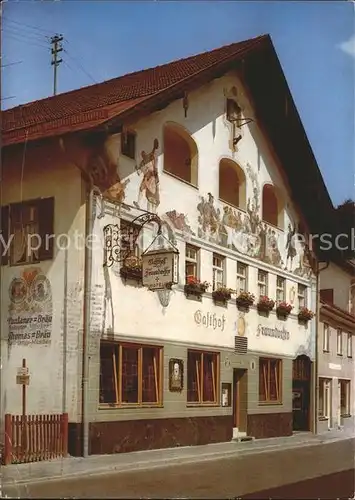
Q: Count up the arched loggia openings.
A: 3